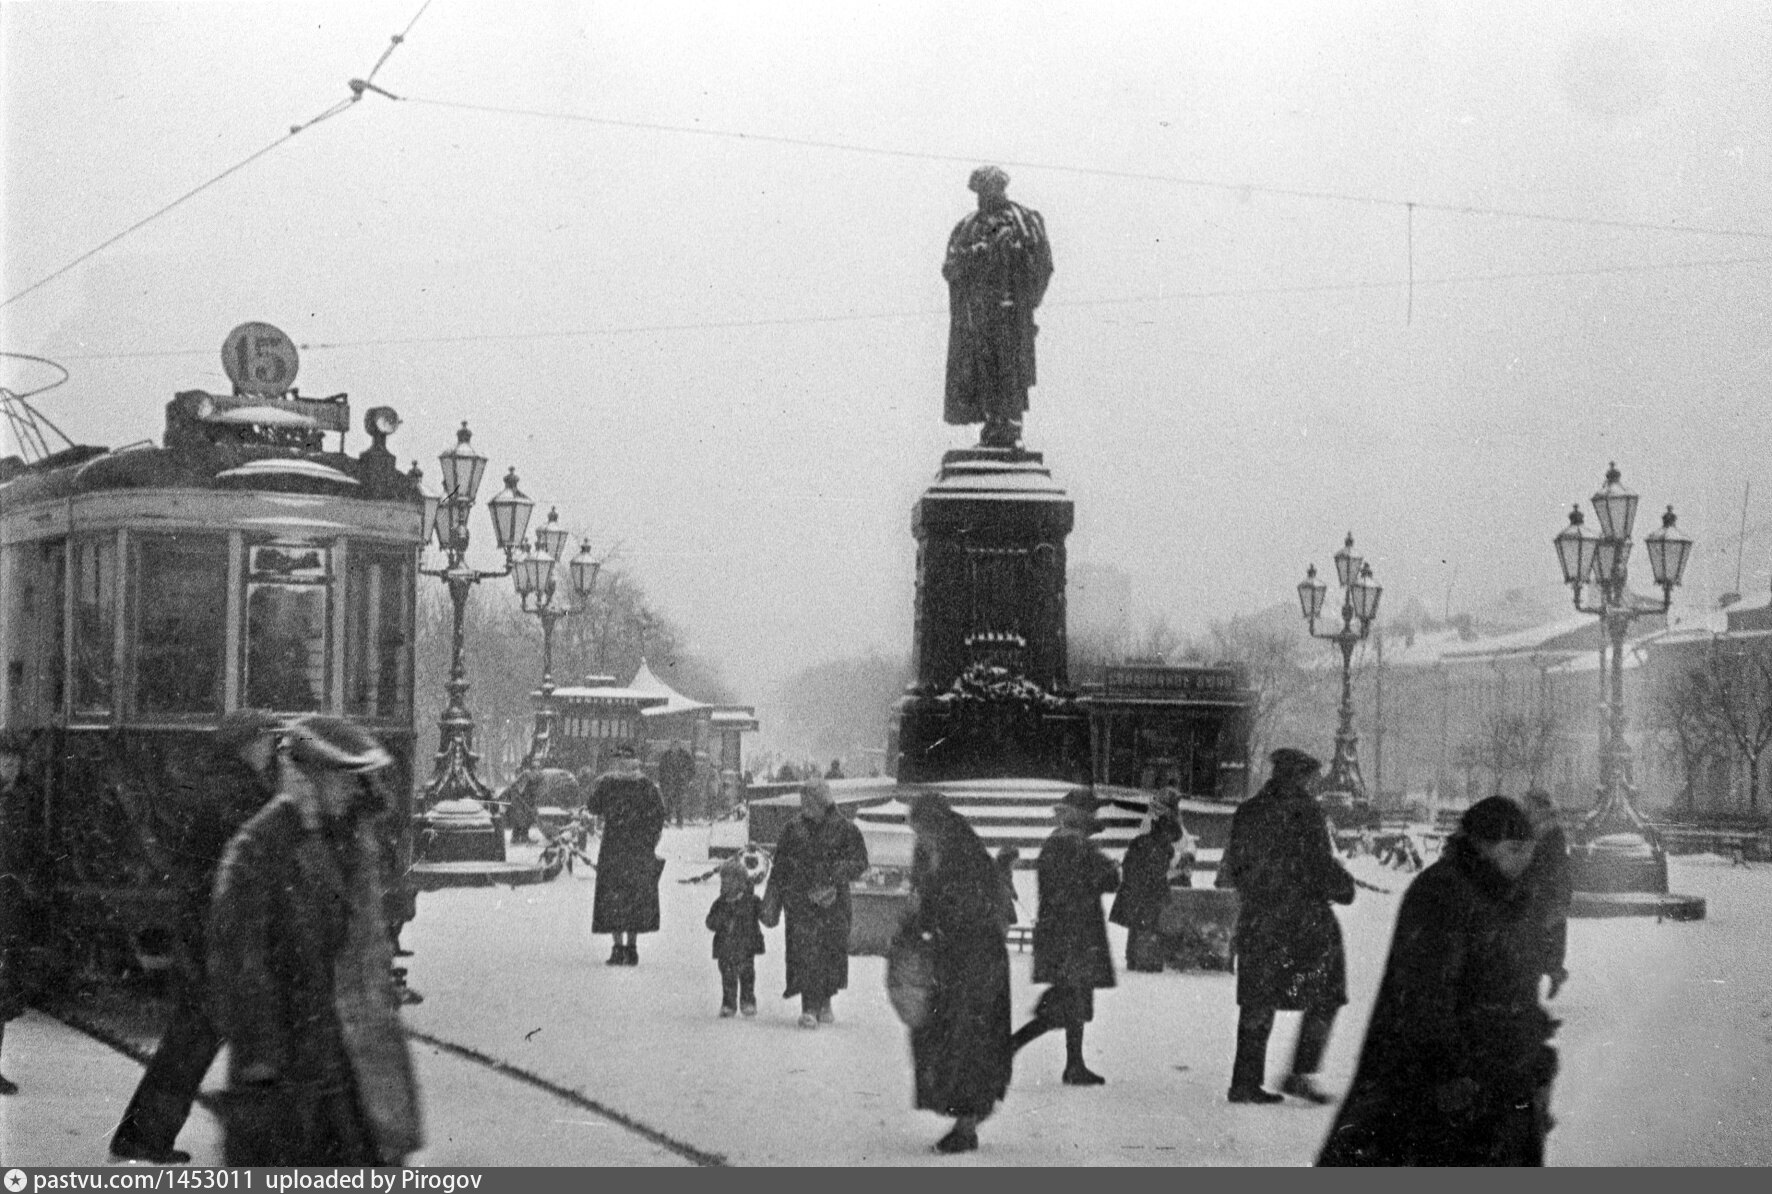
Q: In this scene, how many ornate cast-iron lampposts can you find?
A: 4